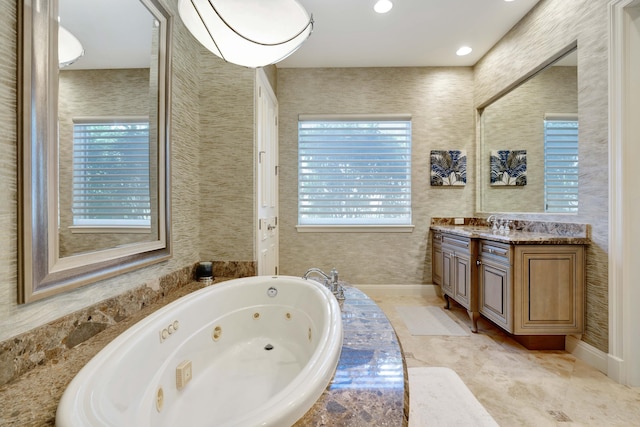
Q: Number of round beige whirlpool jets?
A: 5